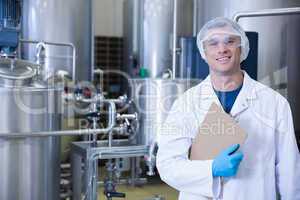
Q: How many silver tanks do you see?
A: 5